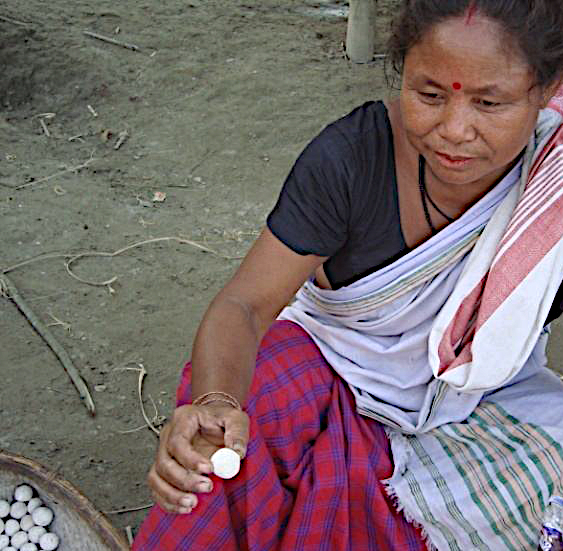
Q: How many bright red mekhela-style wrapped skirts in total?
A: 1